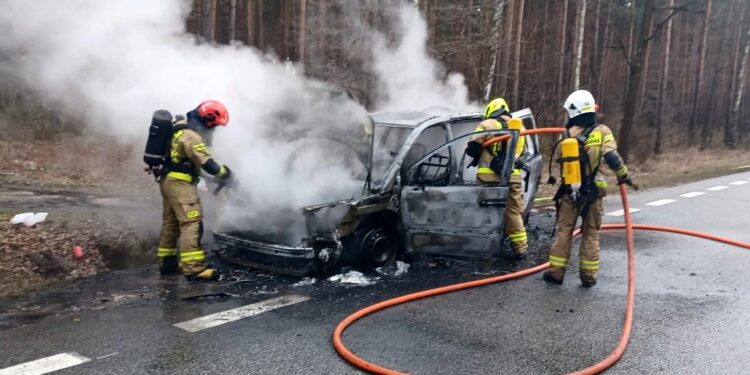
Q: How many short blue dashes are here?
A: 0